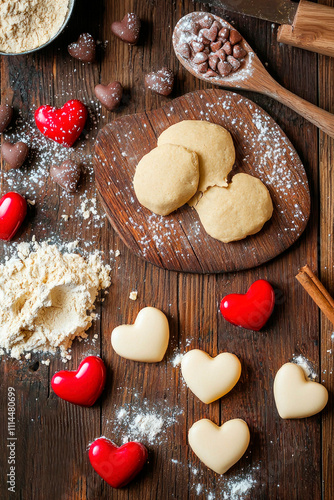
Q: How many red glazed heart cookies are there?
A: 5